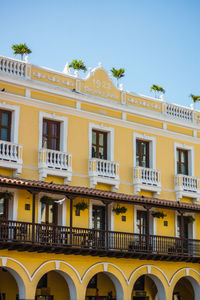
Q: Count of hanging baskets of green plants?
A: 6